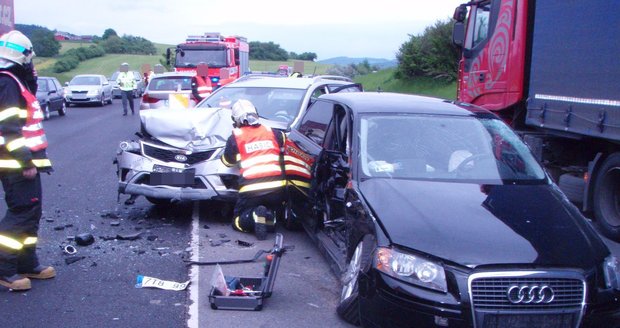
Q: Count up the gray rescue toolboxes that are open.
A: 1